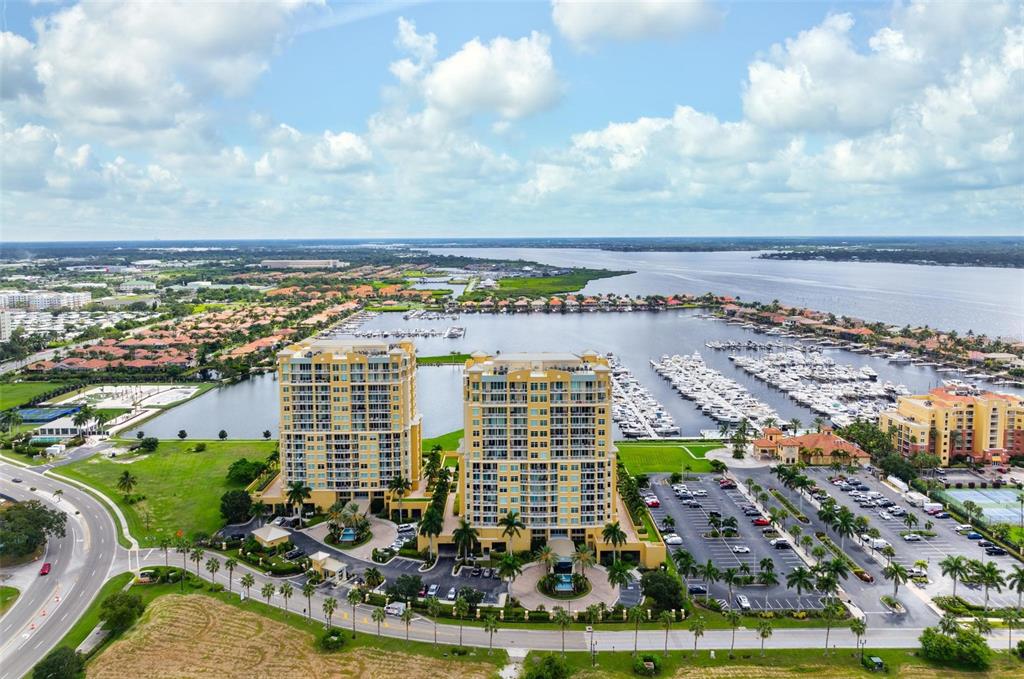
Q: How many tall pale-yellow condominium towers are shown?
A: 2